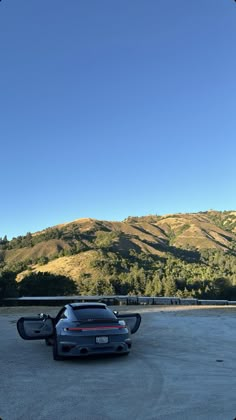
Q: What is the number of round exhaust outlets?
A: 2